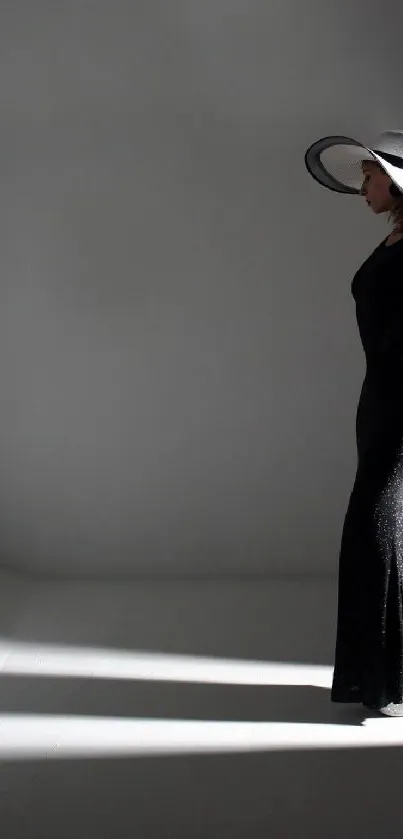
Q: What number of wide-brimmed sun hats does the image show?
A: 1